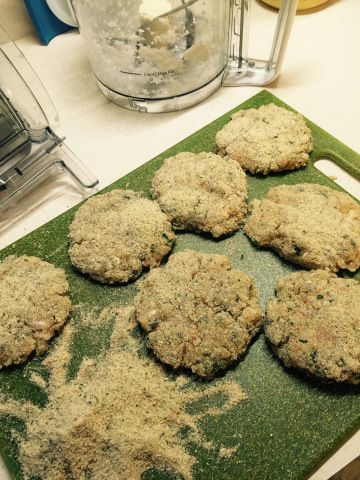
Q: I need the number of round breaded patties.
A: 7